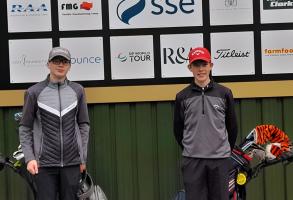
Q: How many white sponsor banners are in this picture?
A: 11